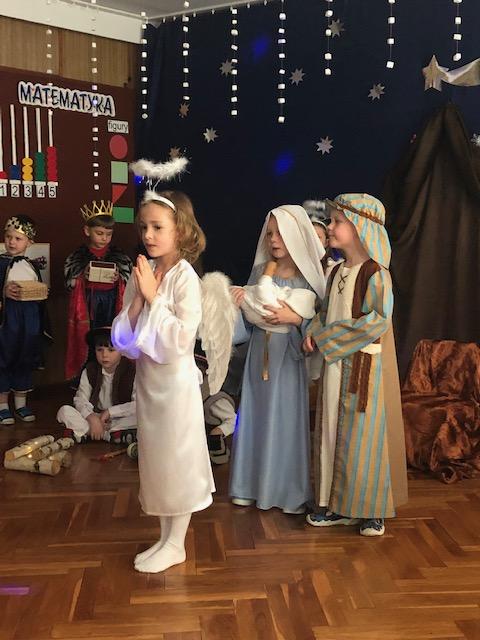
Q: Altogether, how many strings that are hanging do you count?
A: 9